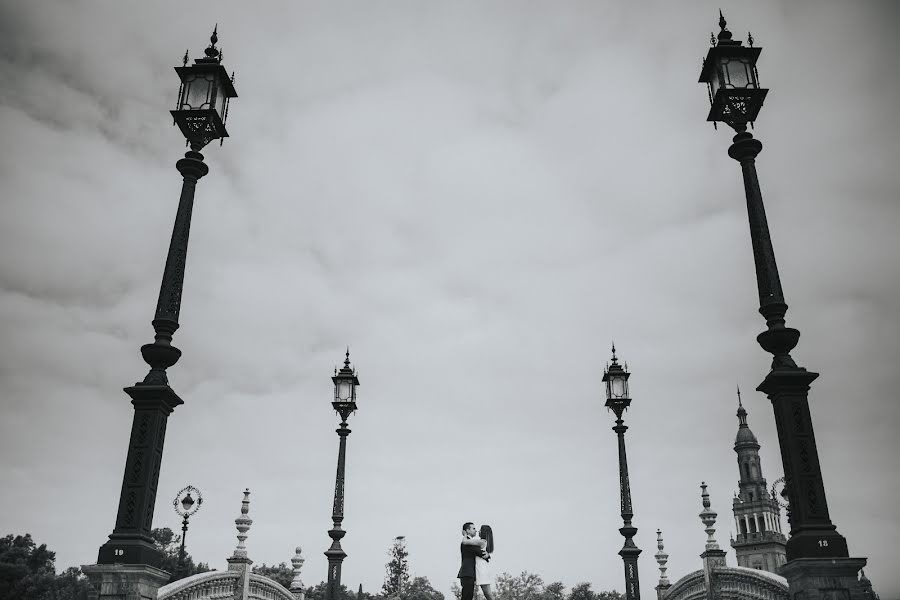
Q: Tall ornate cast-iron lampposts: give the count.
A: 4